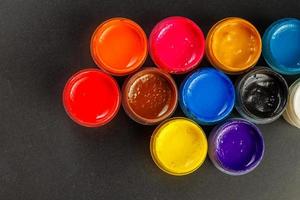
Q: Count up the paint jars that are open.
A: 11